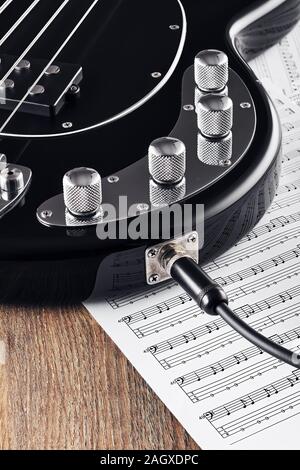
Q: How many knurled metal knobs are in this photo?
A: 4